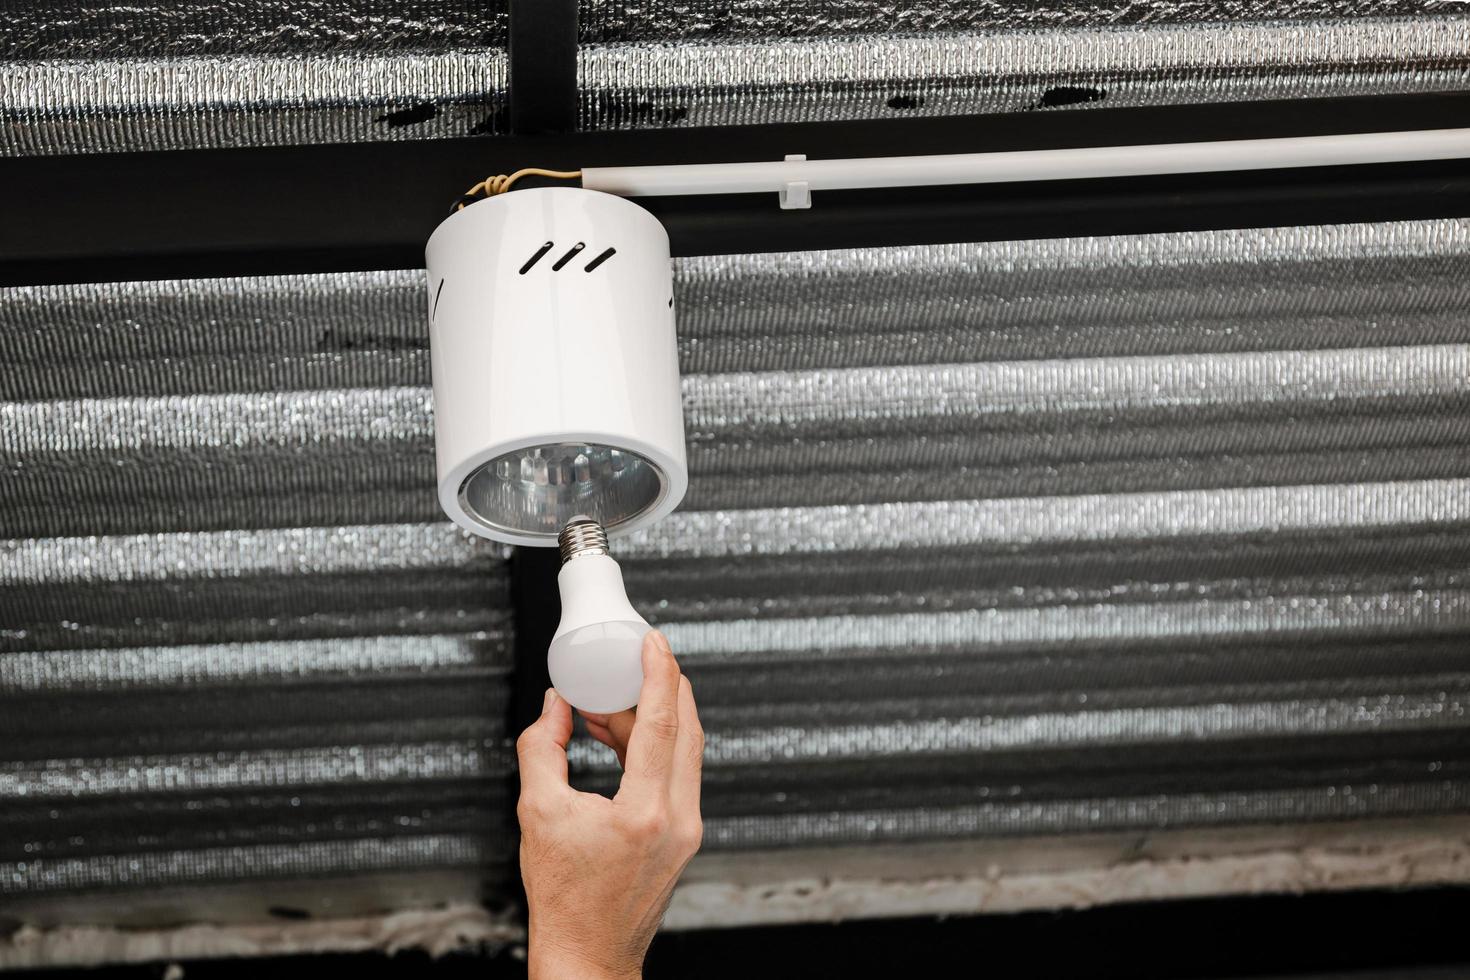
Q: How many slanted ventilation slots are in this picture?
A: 5